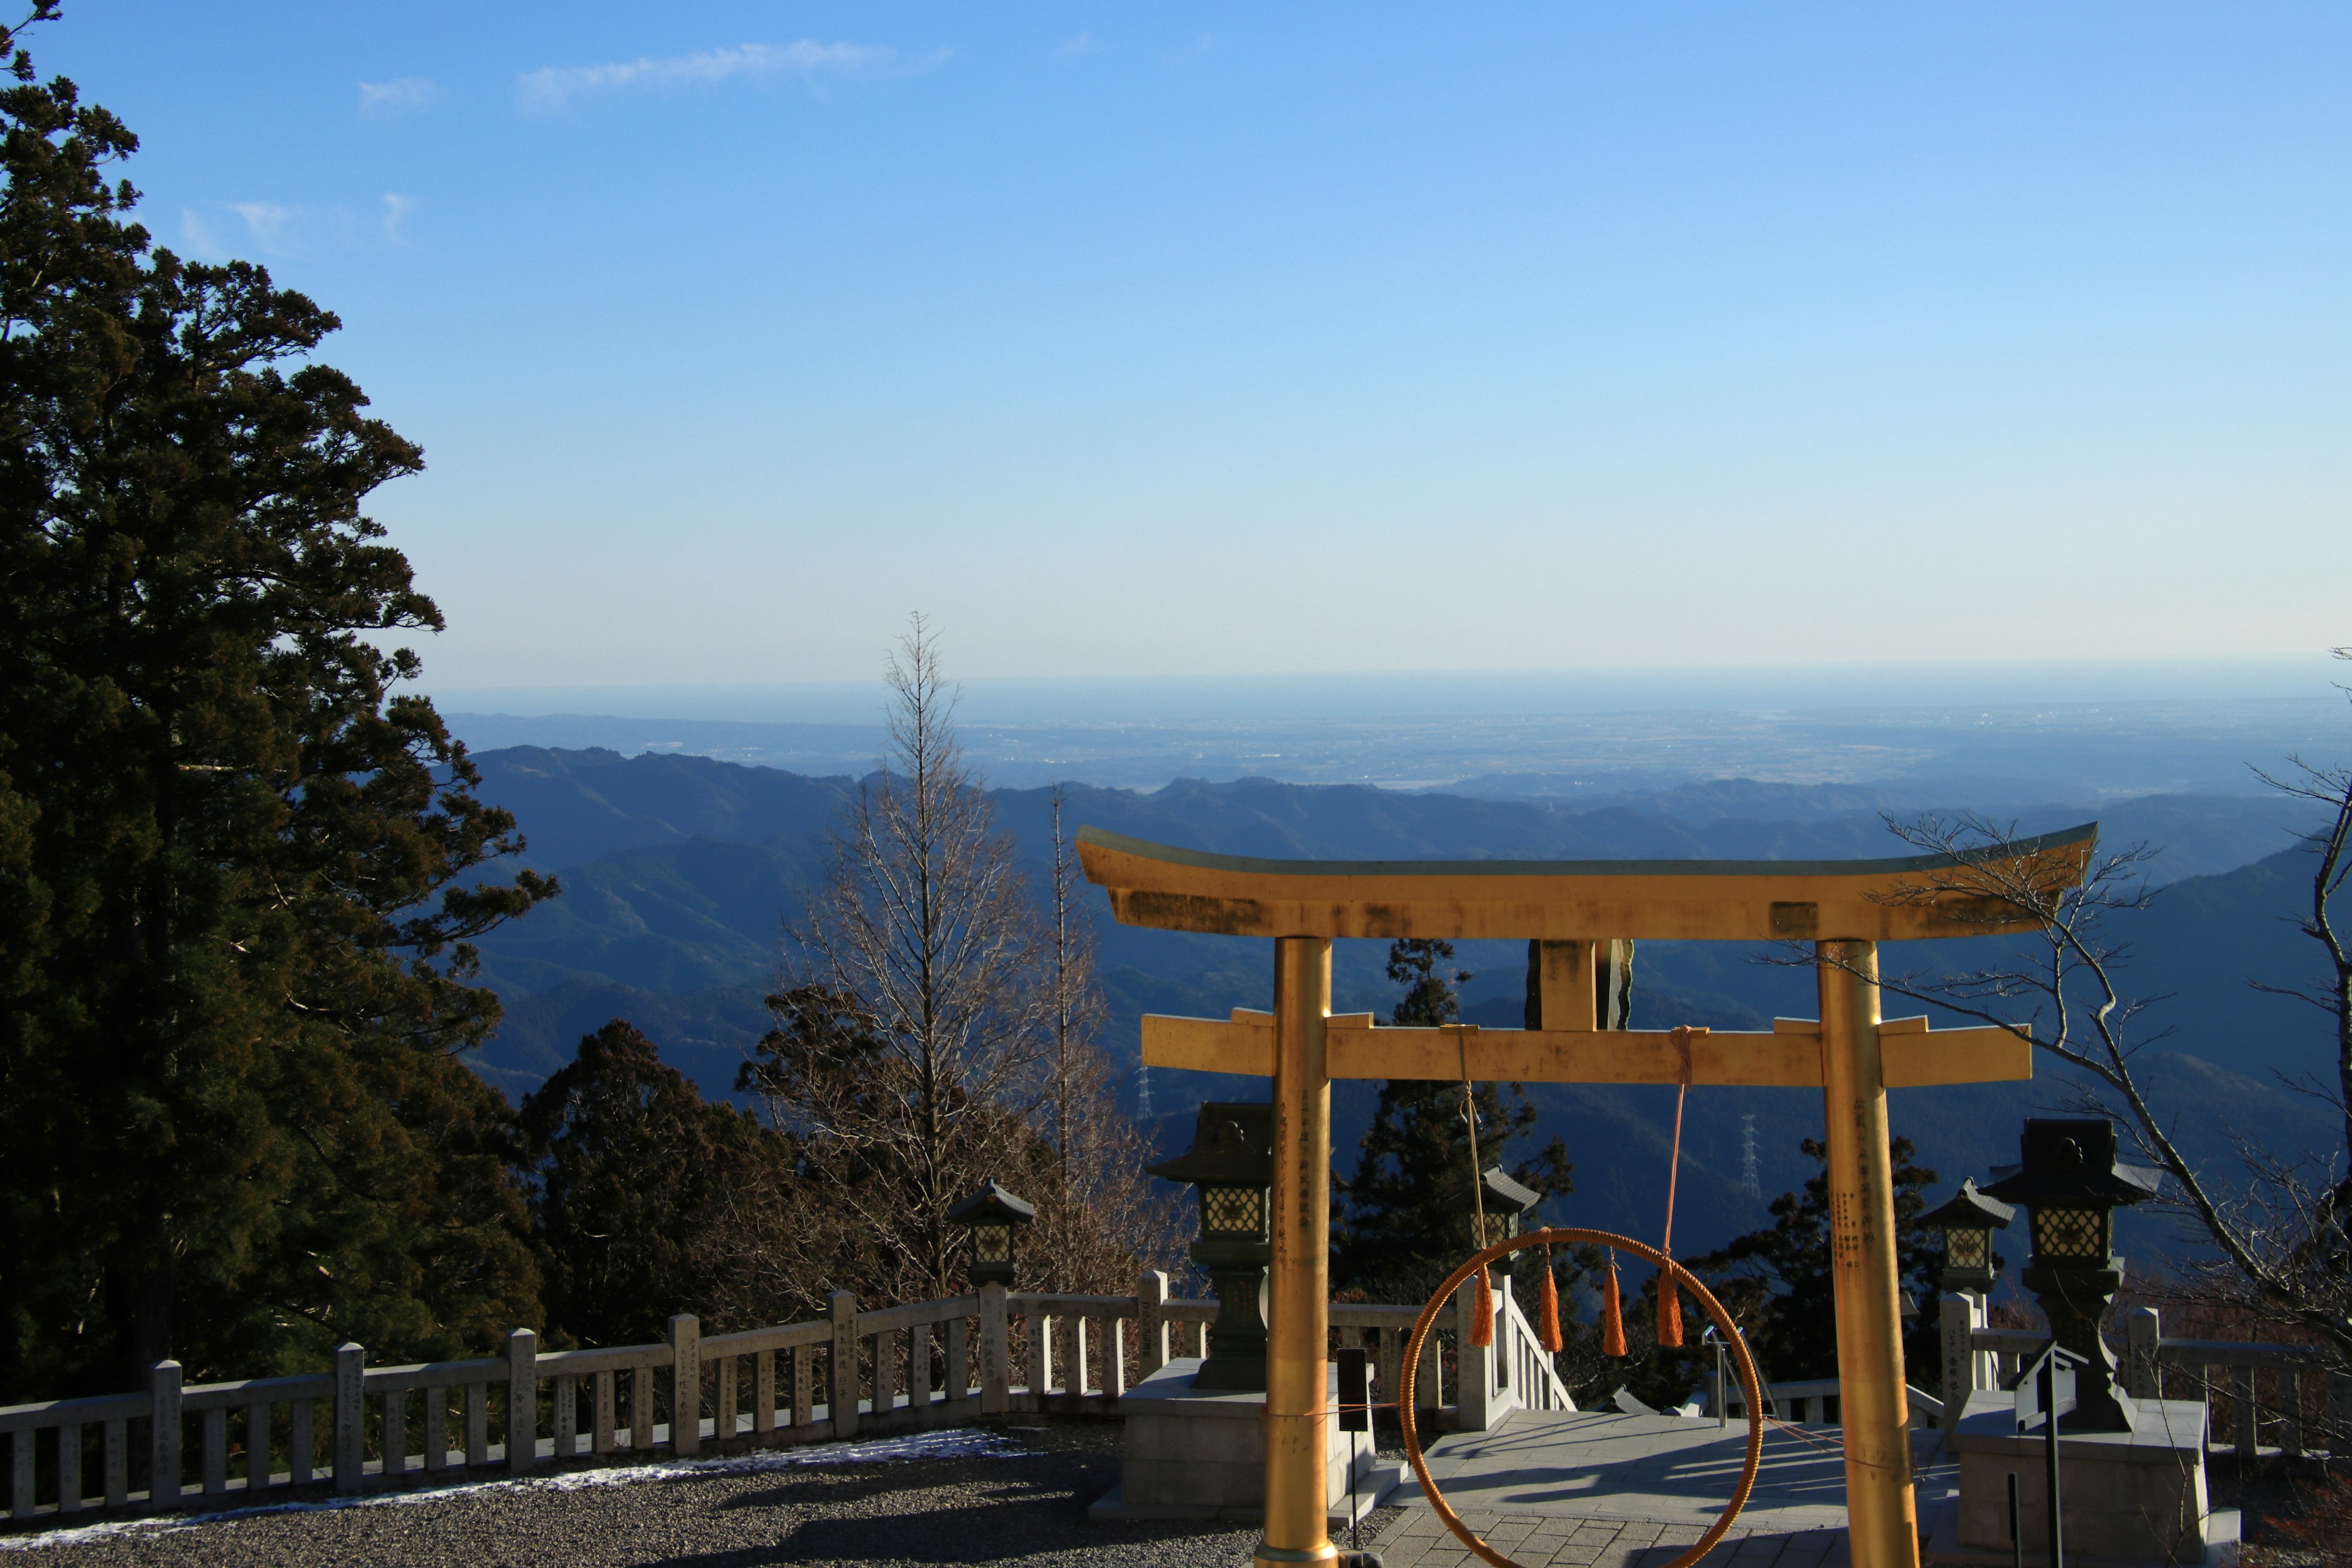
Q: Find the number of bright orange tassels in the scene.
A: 4